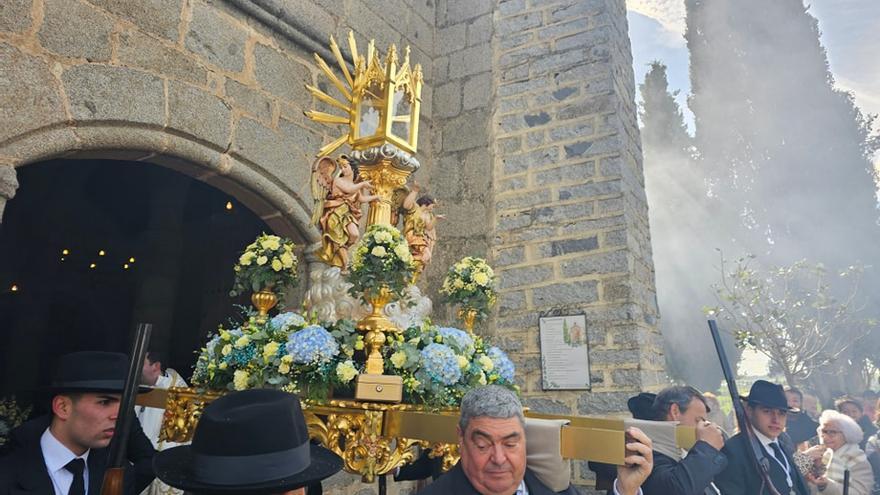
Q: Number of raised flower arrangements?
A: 3